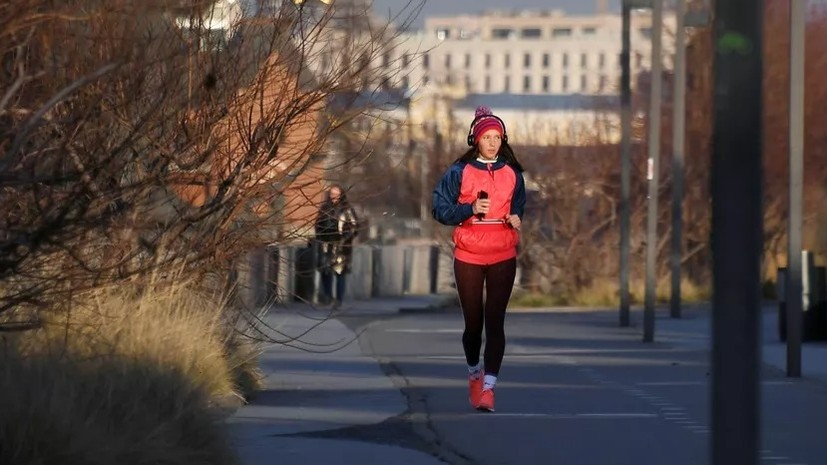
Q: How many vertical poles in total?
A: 5